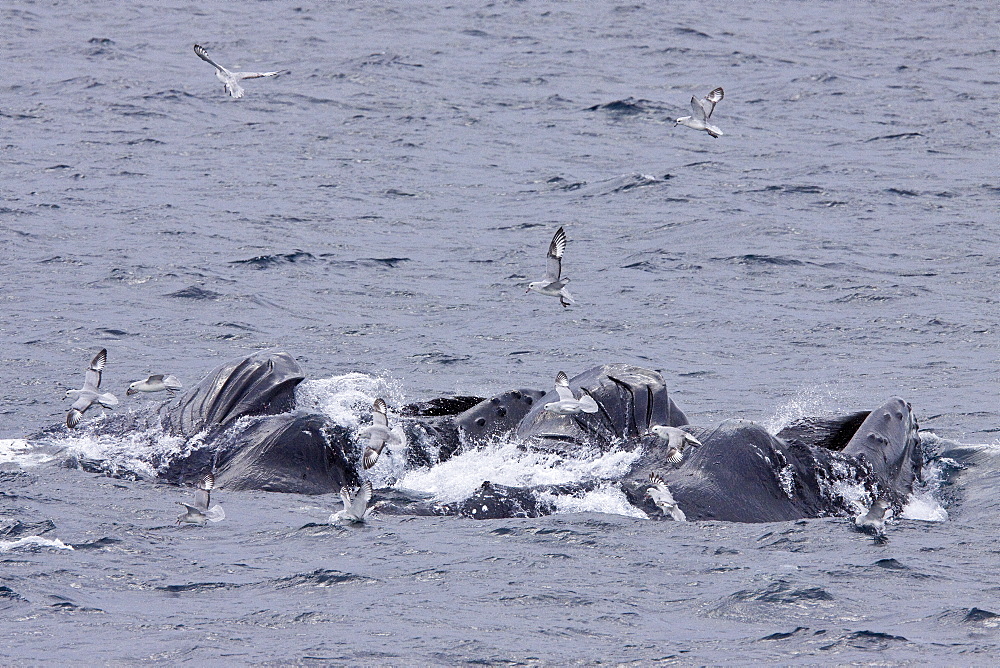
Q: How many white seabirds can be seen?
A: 12